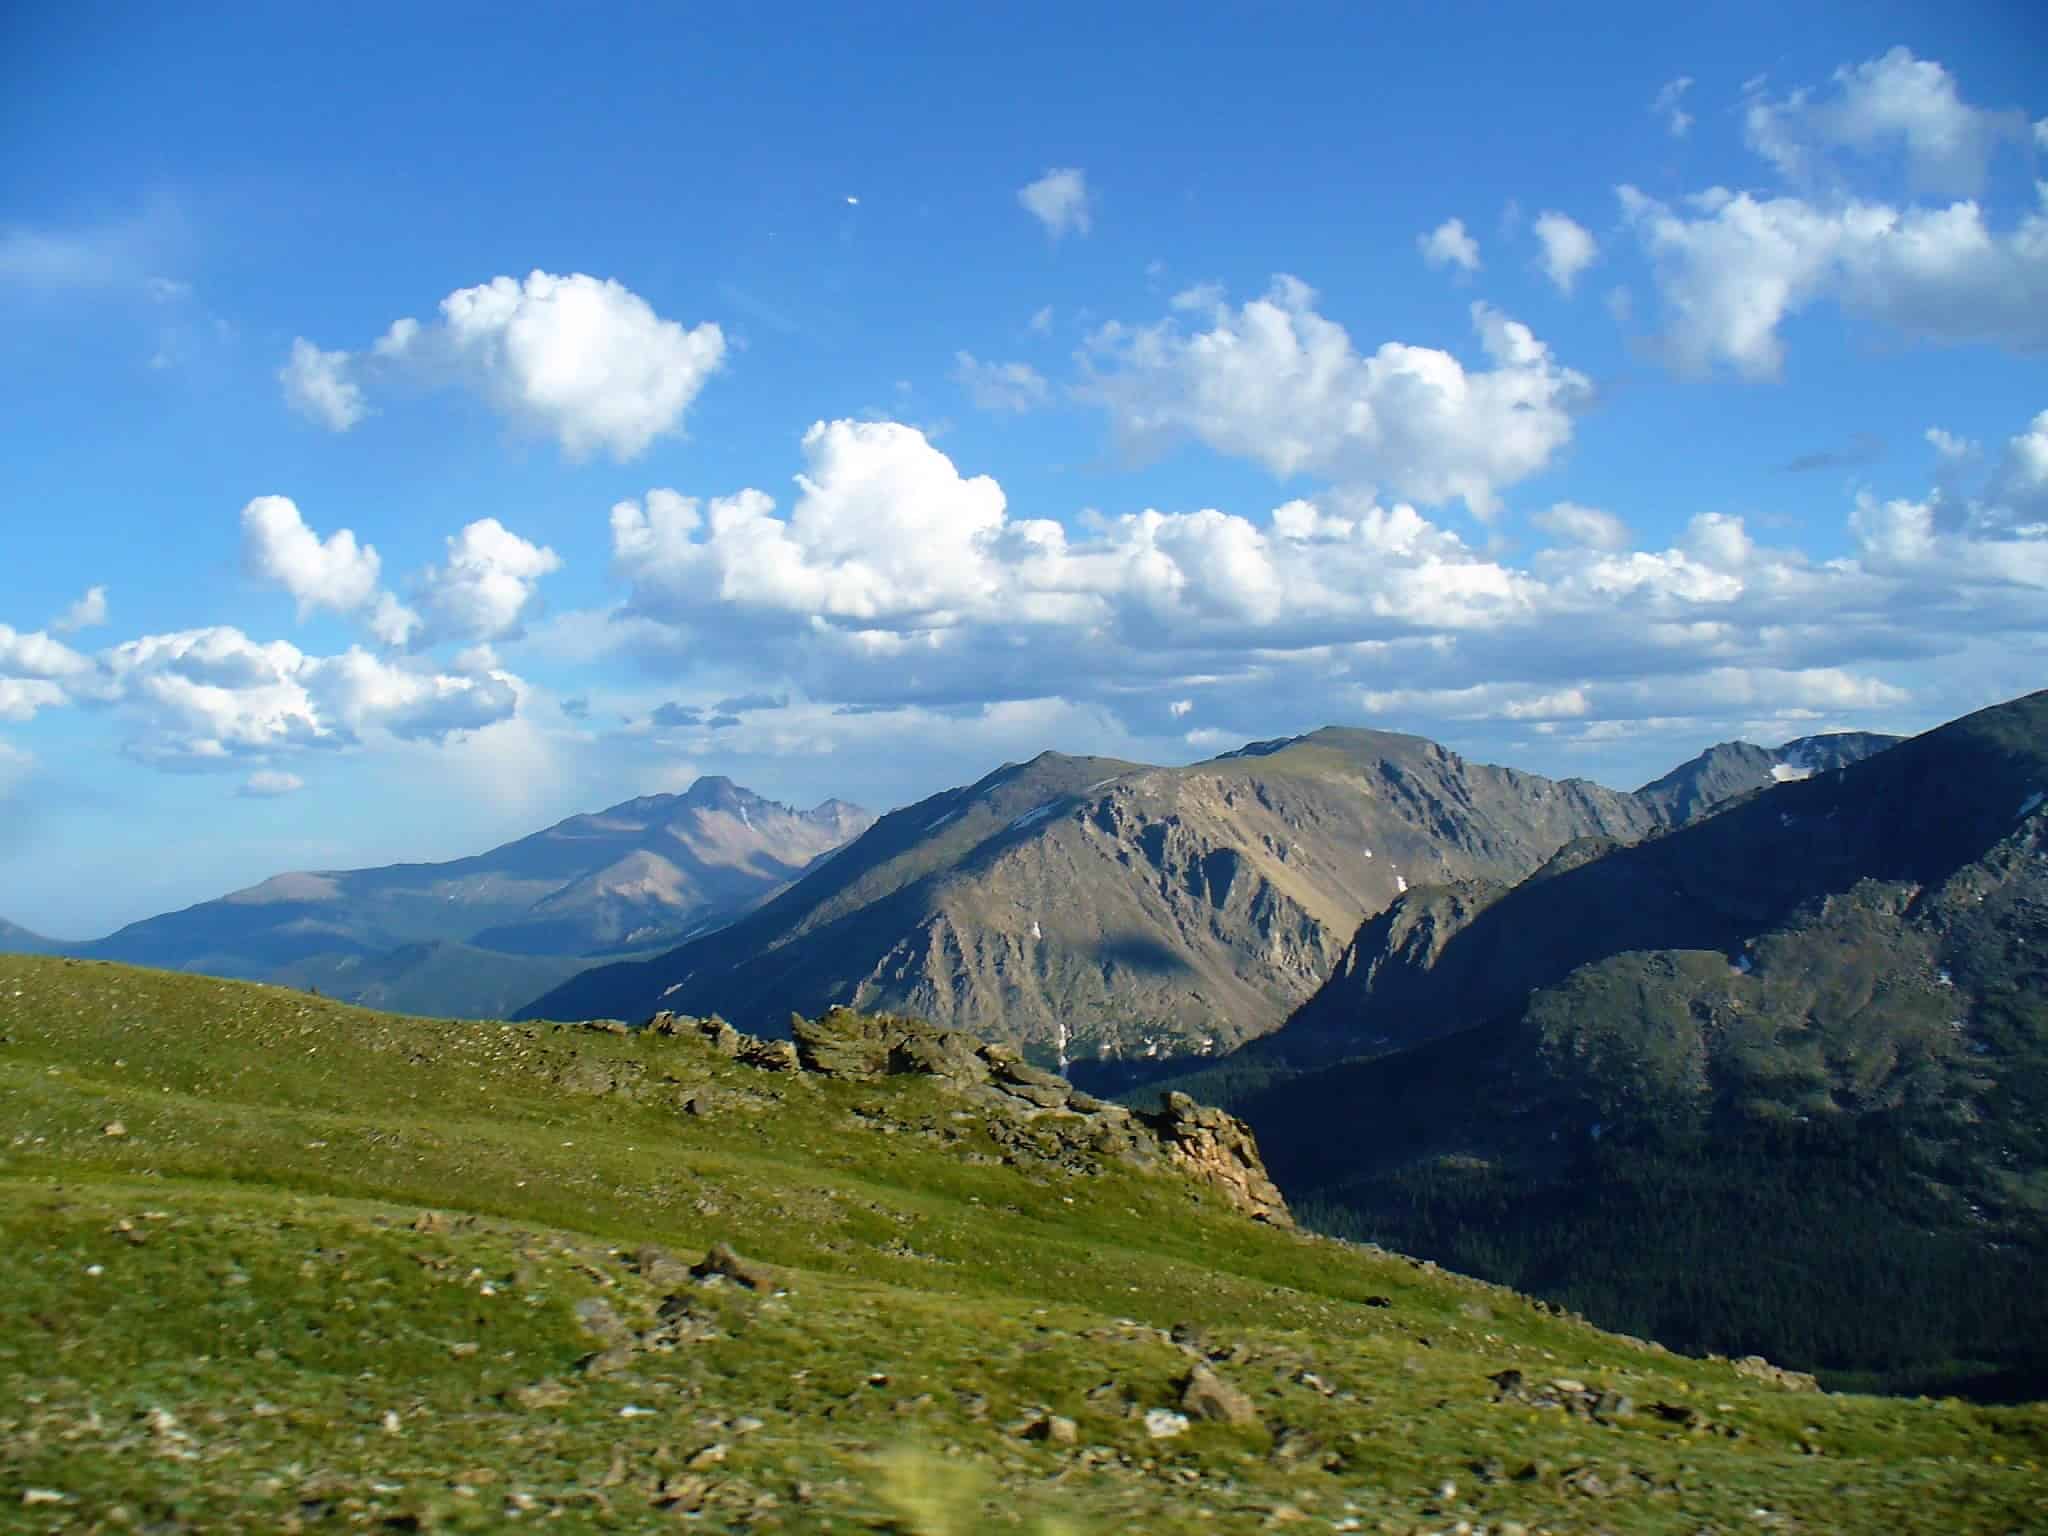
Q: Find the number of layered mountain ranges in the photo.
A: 3